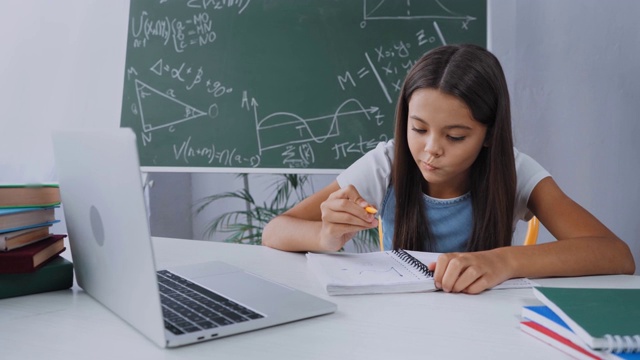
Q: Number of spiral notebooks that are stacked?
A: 3